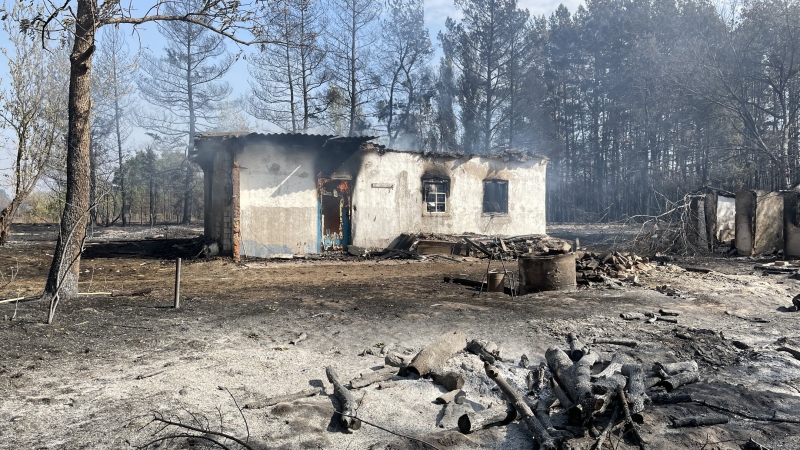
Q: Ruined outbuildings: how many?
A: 1